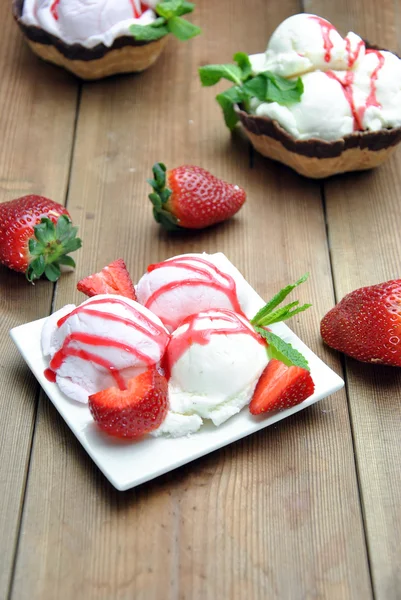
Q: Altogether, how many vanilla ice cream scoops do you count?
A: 4